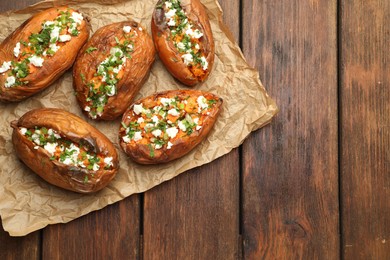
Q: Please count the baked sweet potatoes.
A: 5